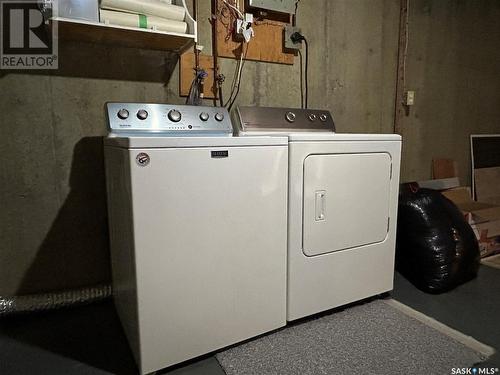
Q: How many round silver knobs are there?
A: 8